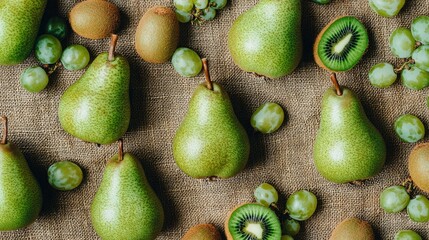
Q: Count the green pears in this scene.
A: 7